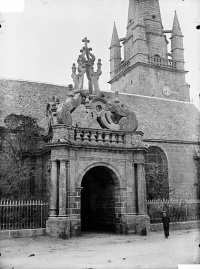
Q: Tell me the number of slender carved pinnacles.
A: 2